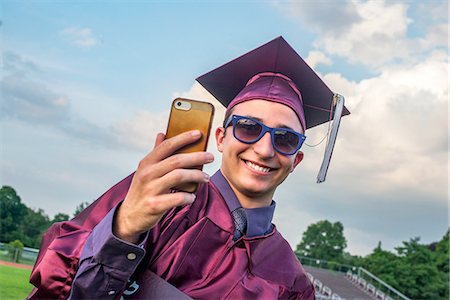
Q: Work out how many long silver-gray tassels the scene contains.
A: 1